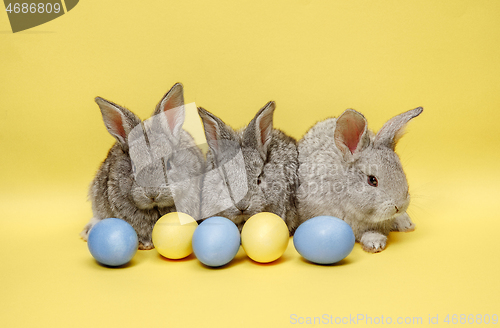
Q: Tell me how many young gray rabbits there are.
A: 3